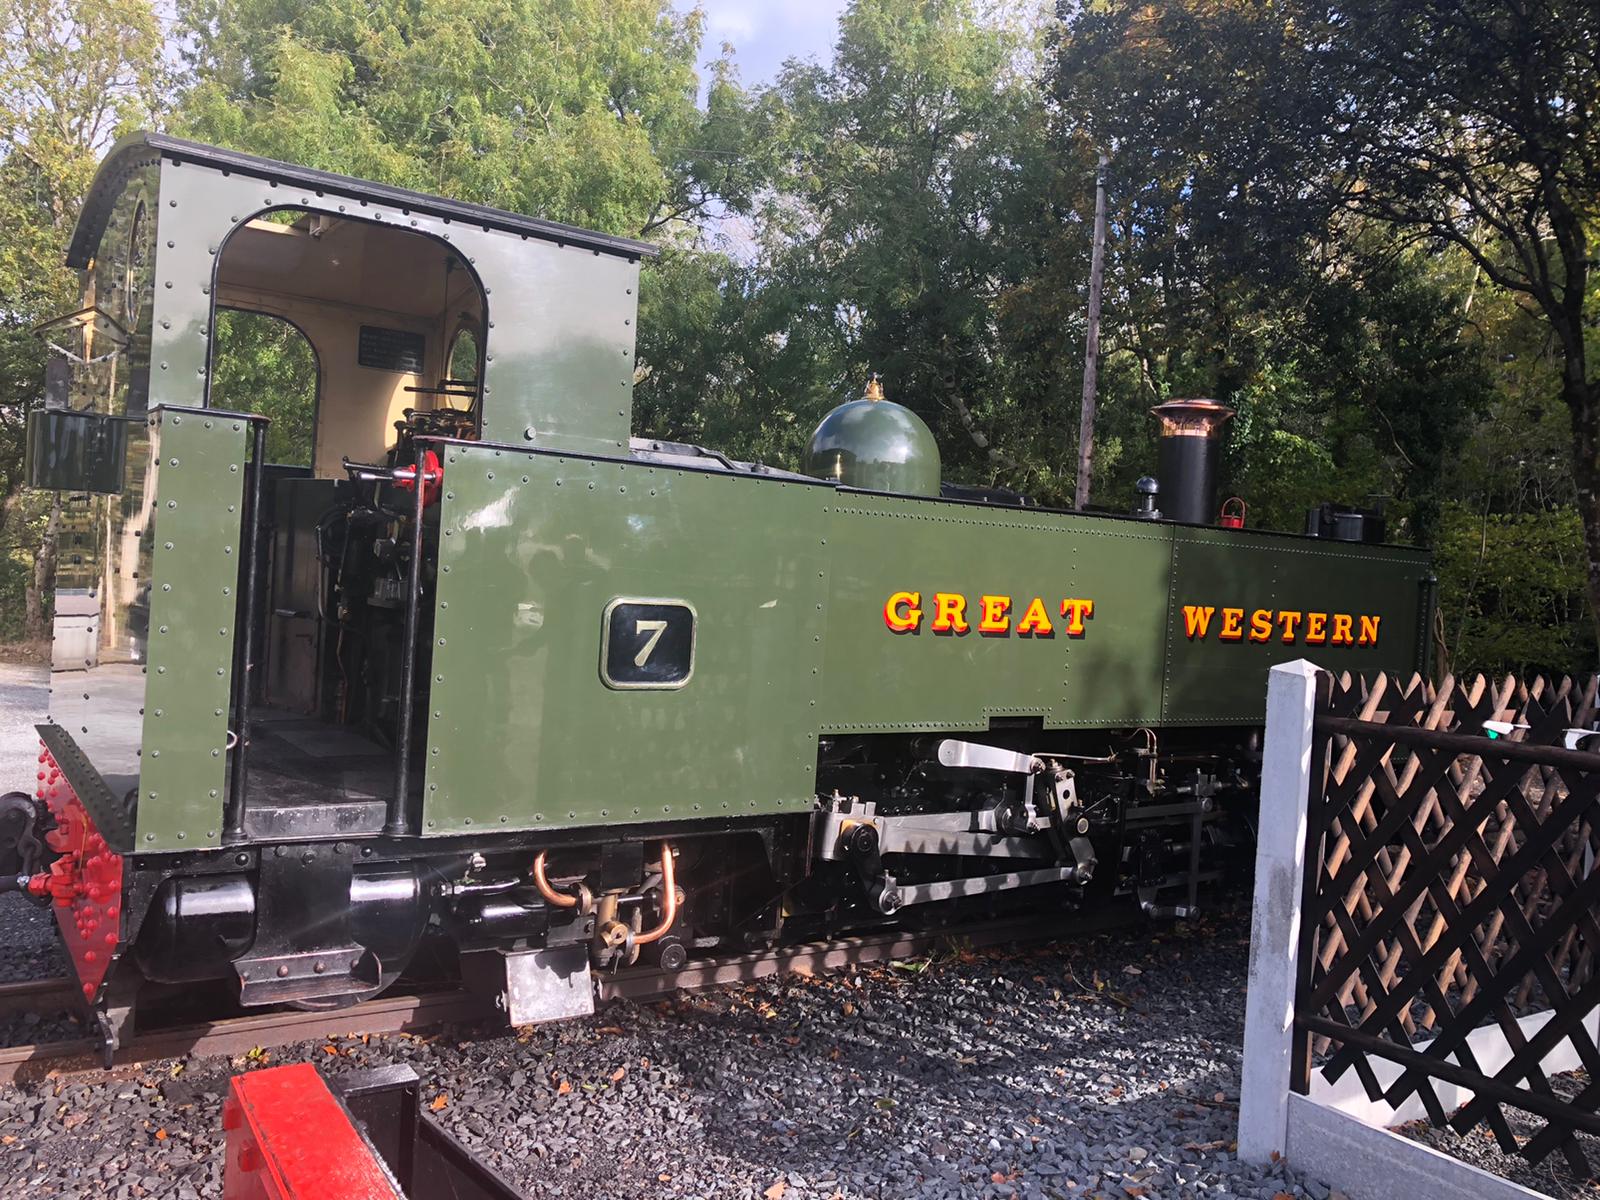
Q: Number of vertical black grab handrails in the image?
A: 2